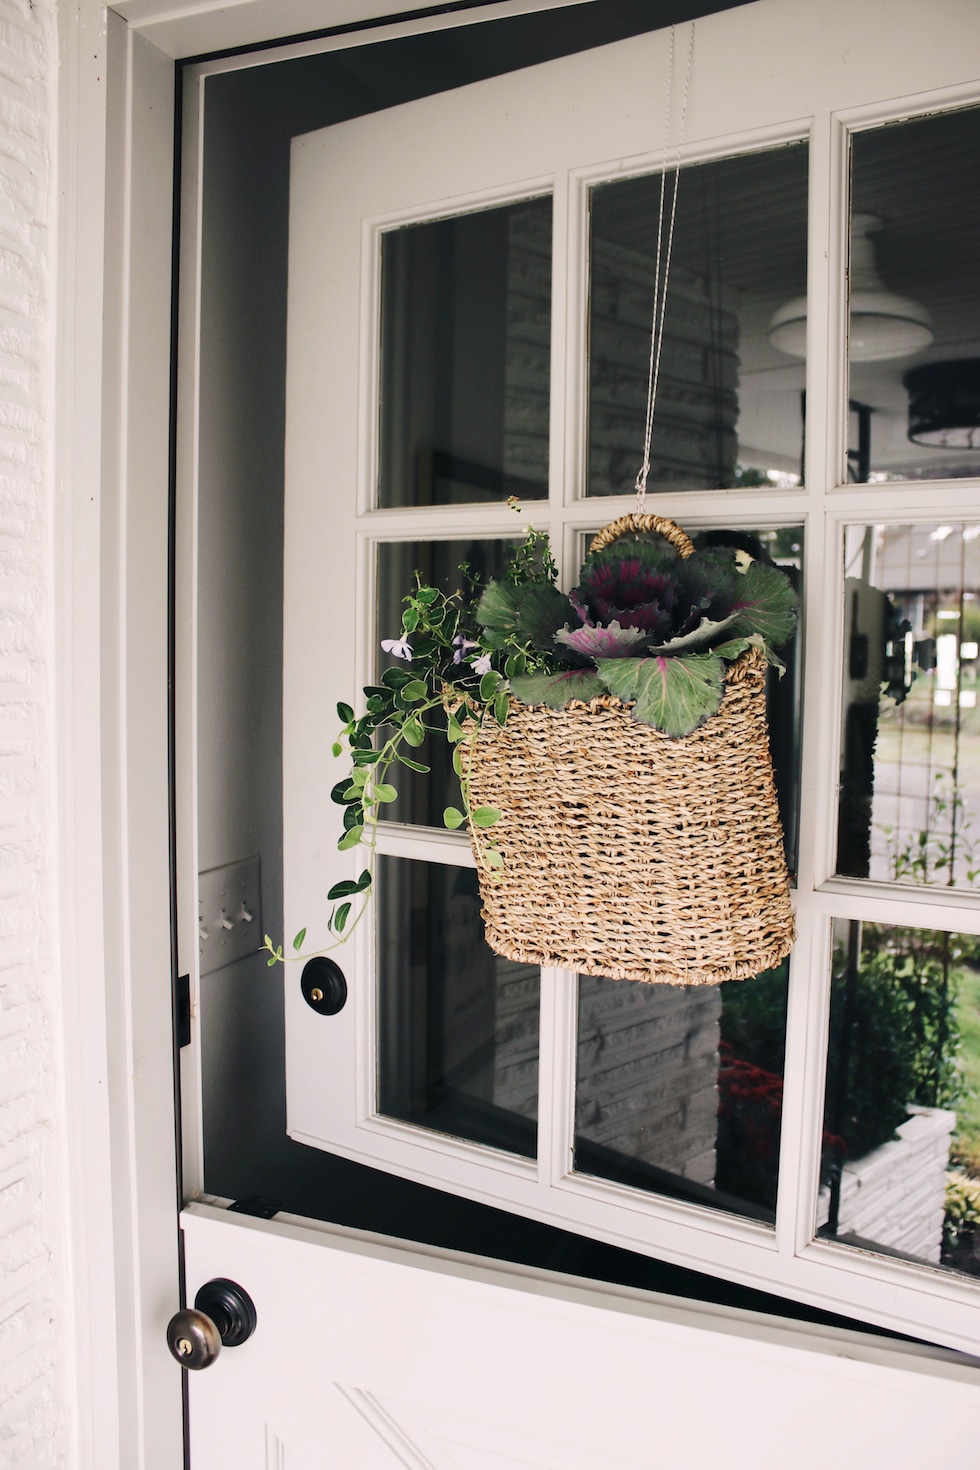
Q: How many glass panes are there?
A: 9